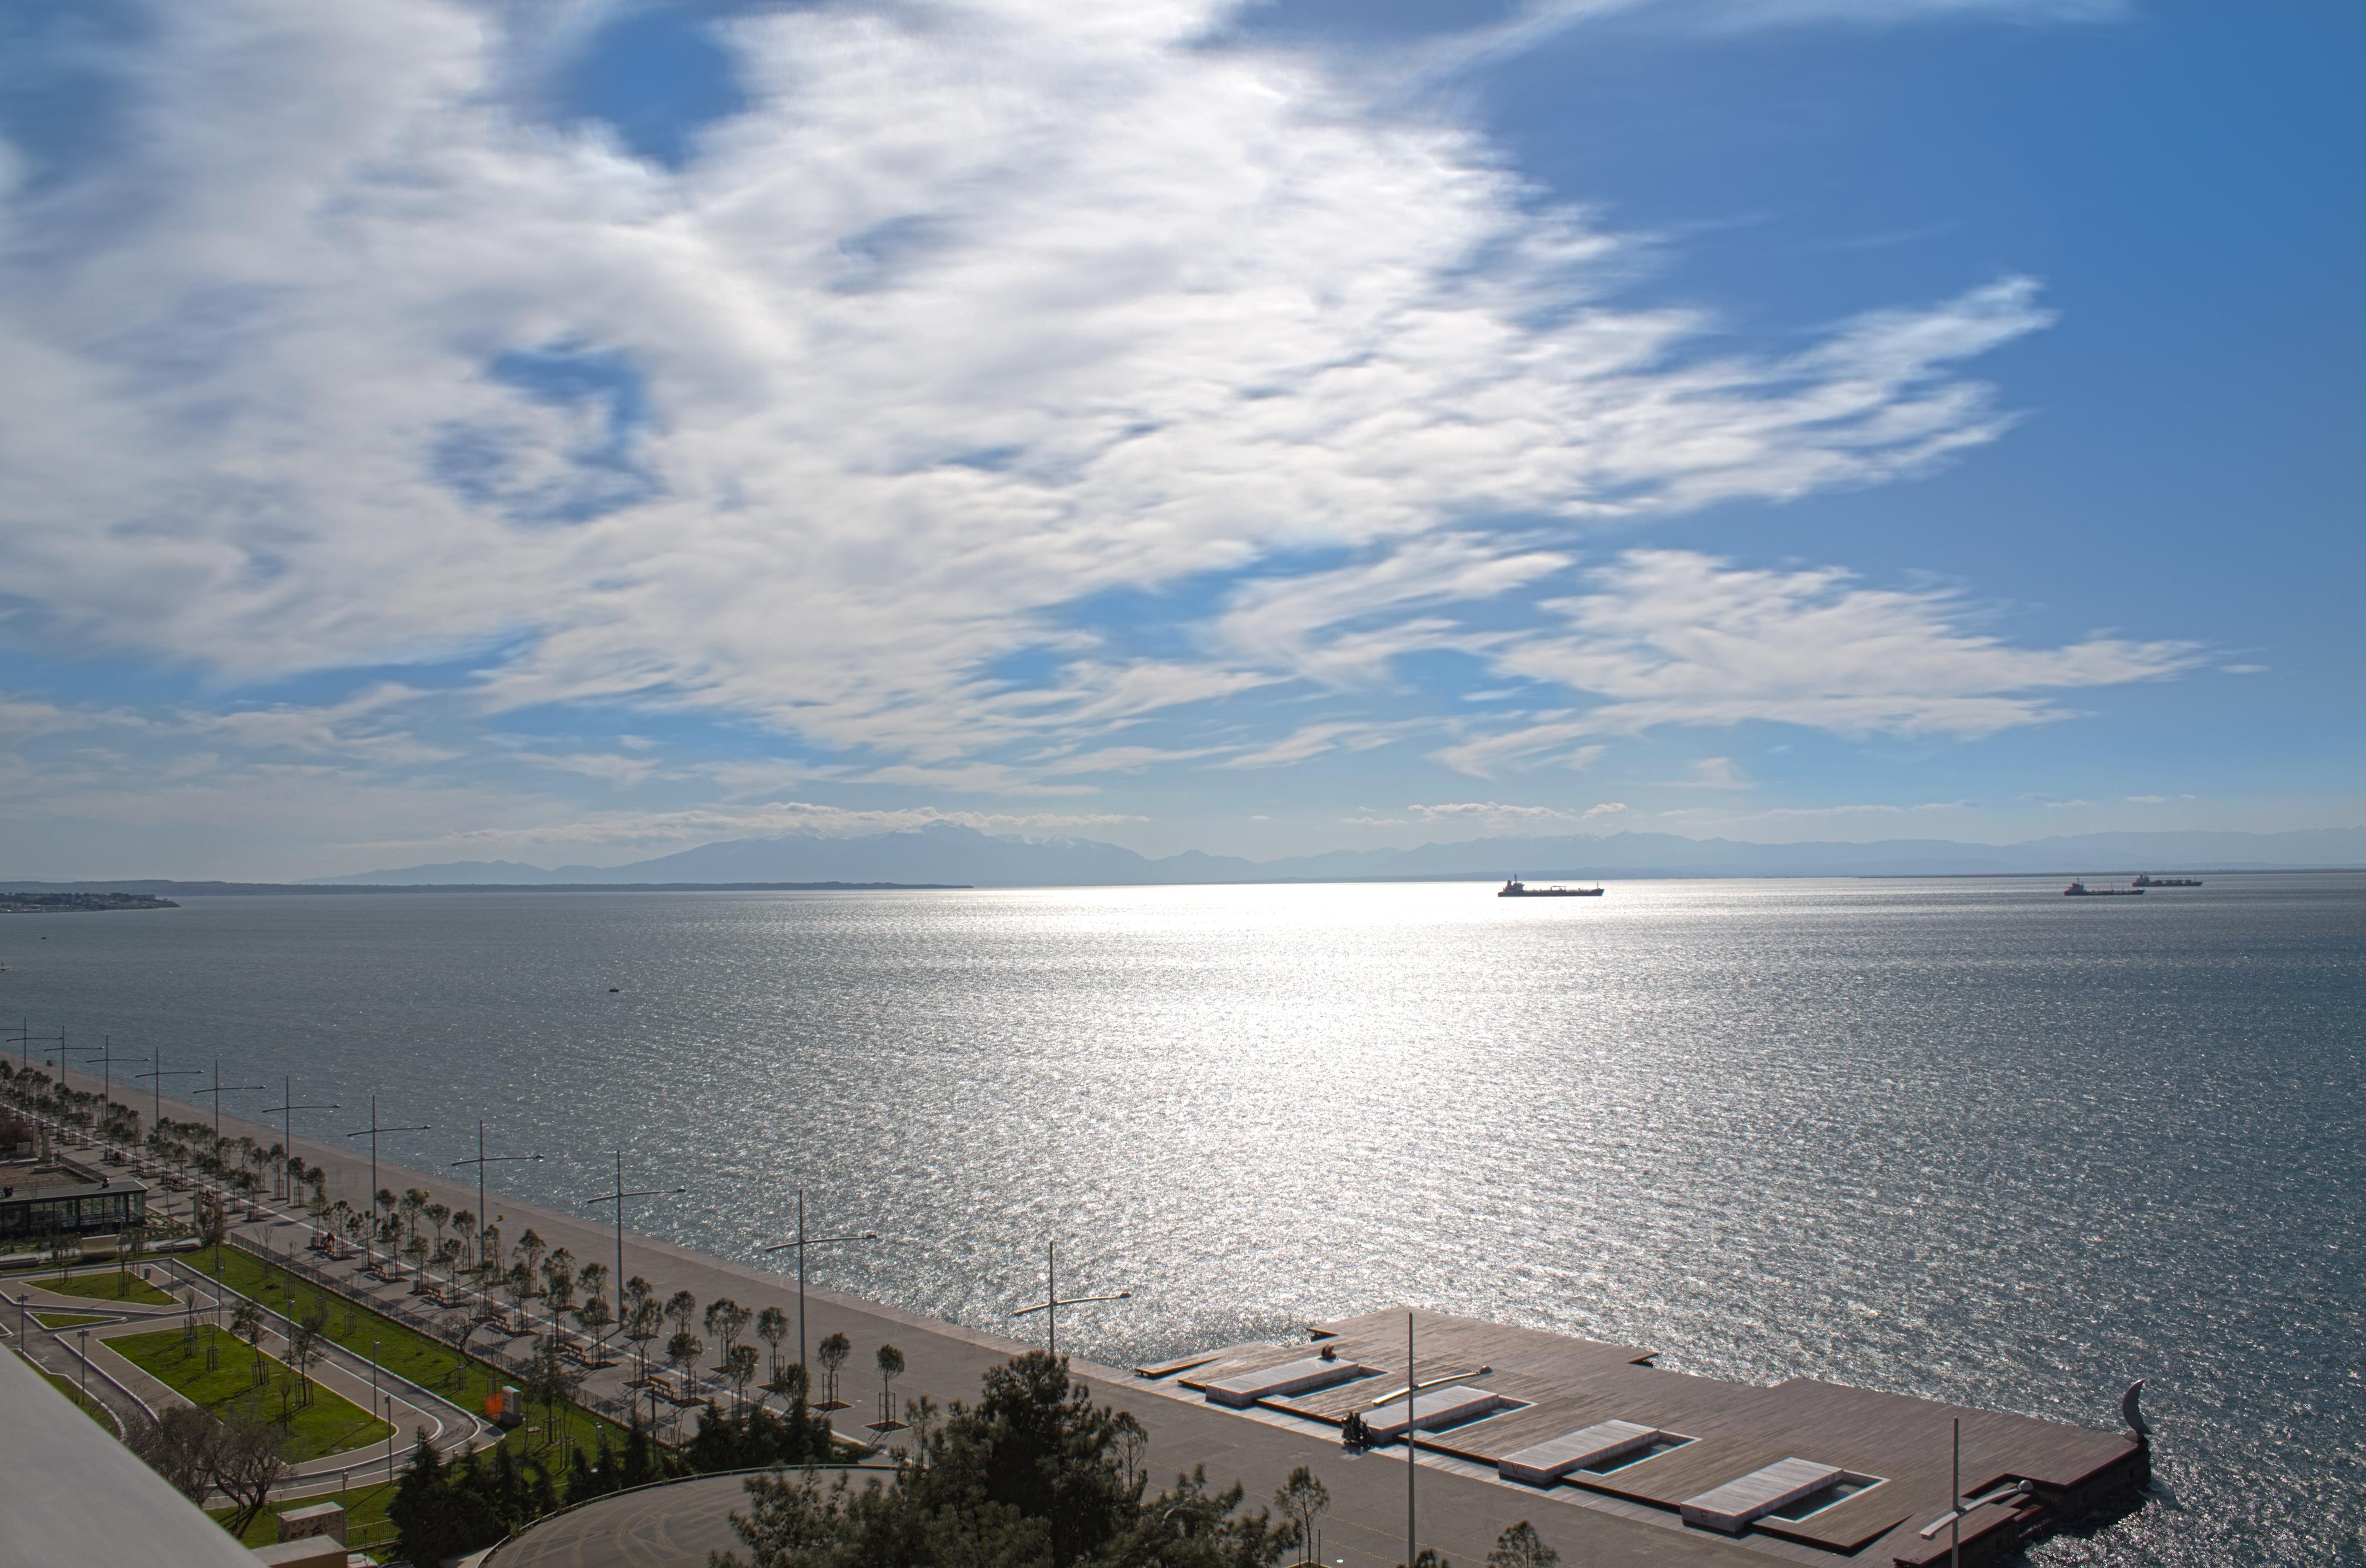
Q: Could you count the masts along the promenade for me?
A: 13